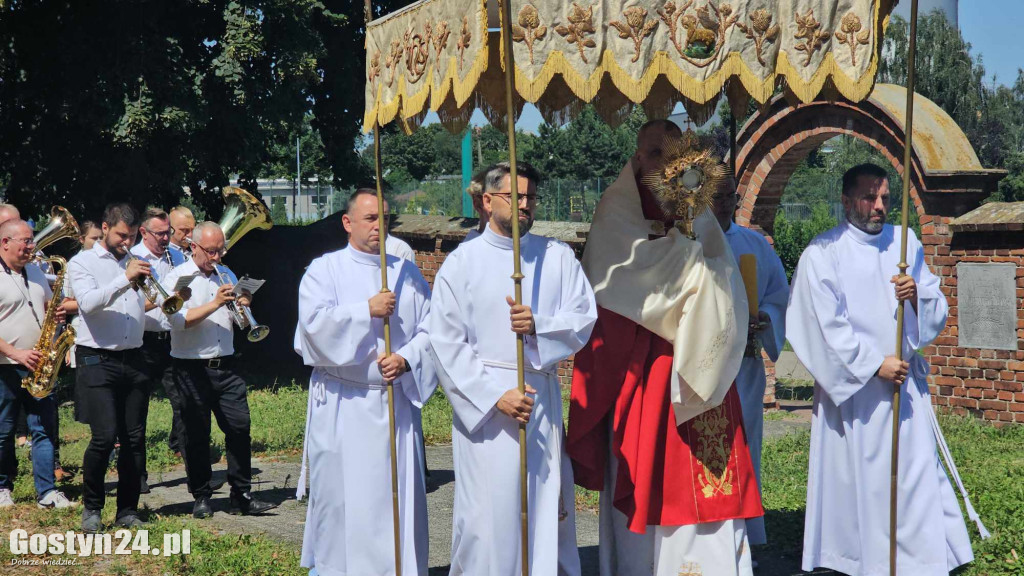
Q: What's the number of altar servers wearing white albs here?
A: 4